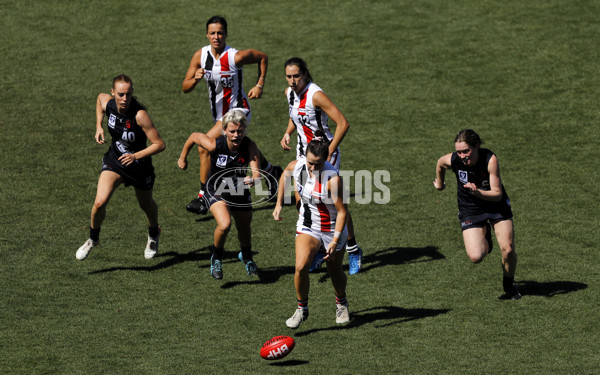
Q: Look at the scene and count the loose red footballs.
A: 1